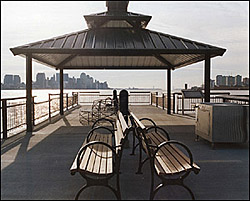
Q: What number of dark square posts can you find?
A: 4